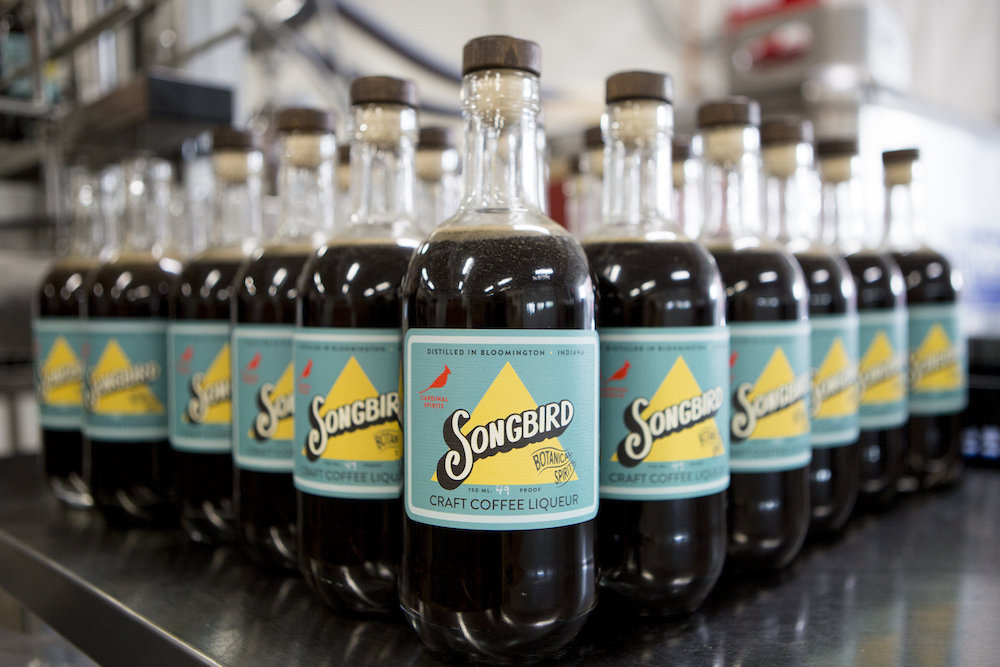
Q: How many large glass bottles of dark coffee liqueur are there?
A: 11